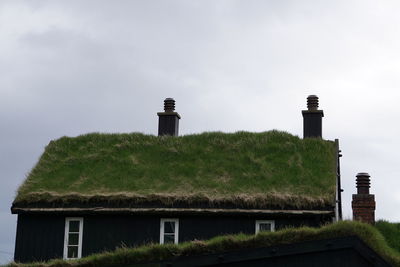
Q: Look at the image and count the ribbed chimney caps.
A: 3